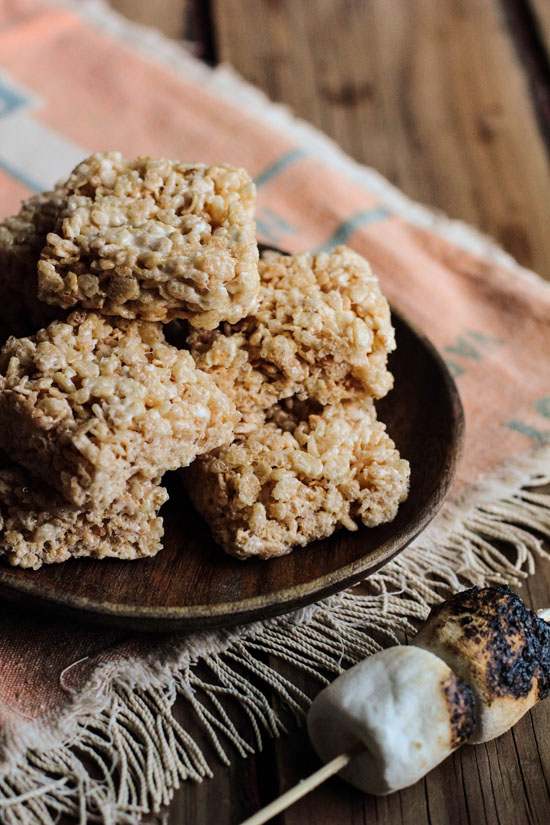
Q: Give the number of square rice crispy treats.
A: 6